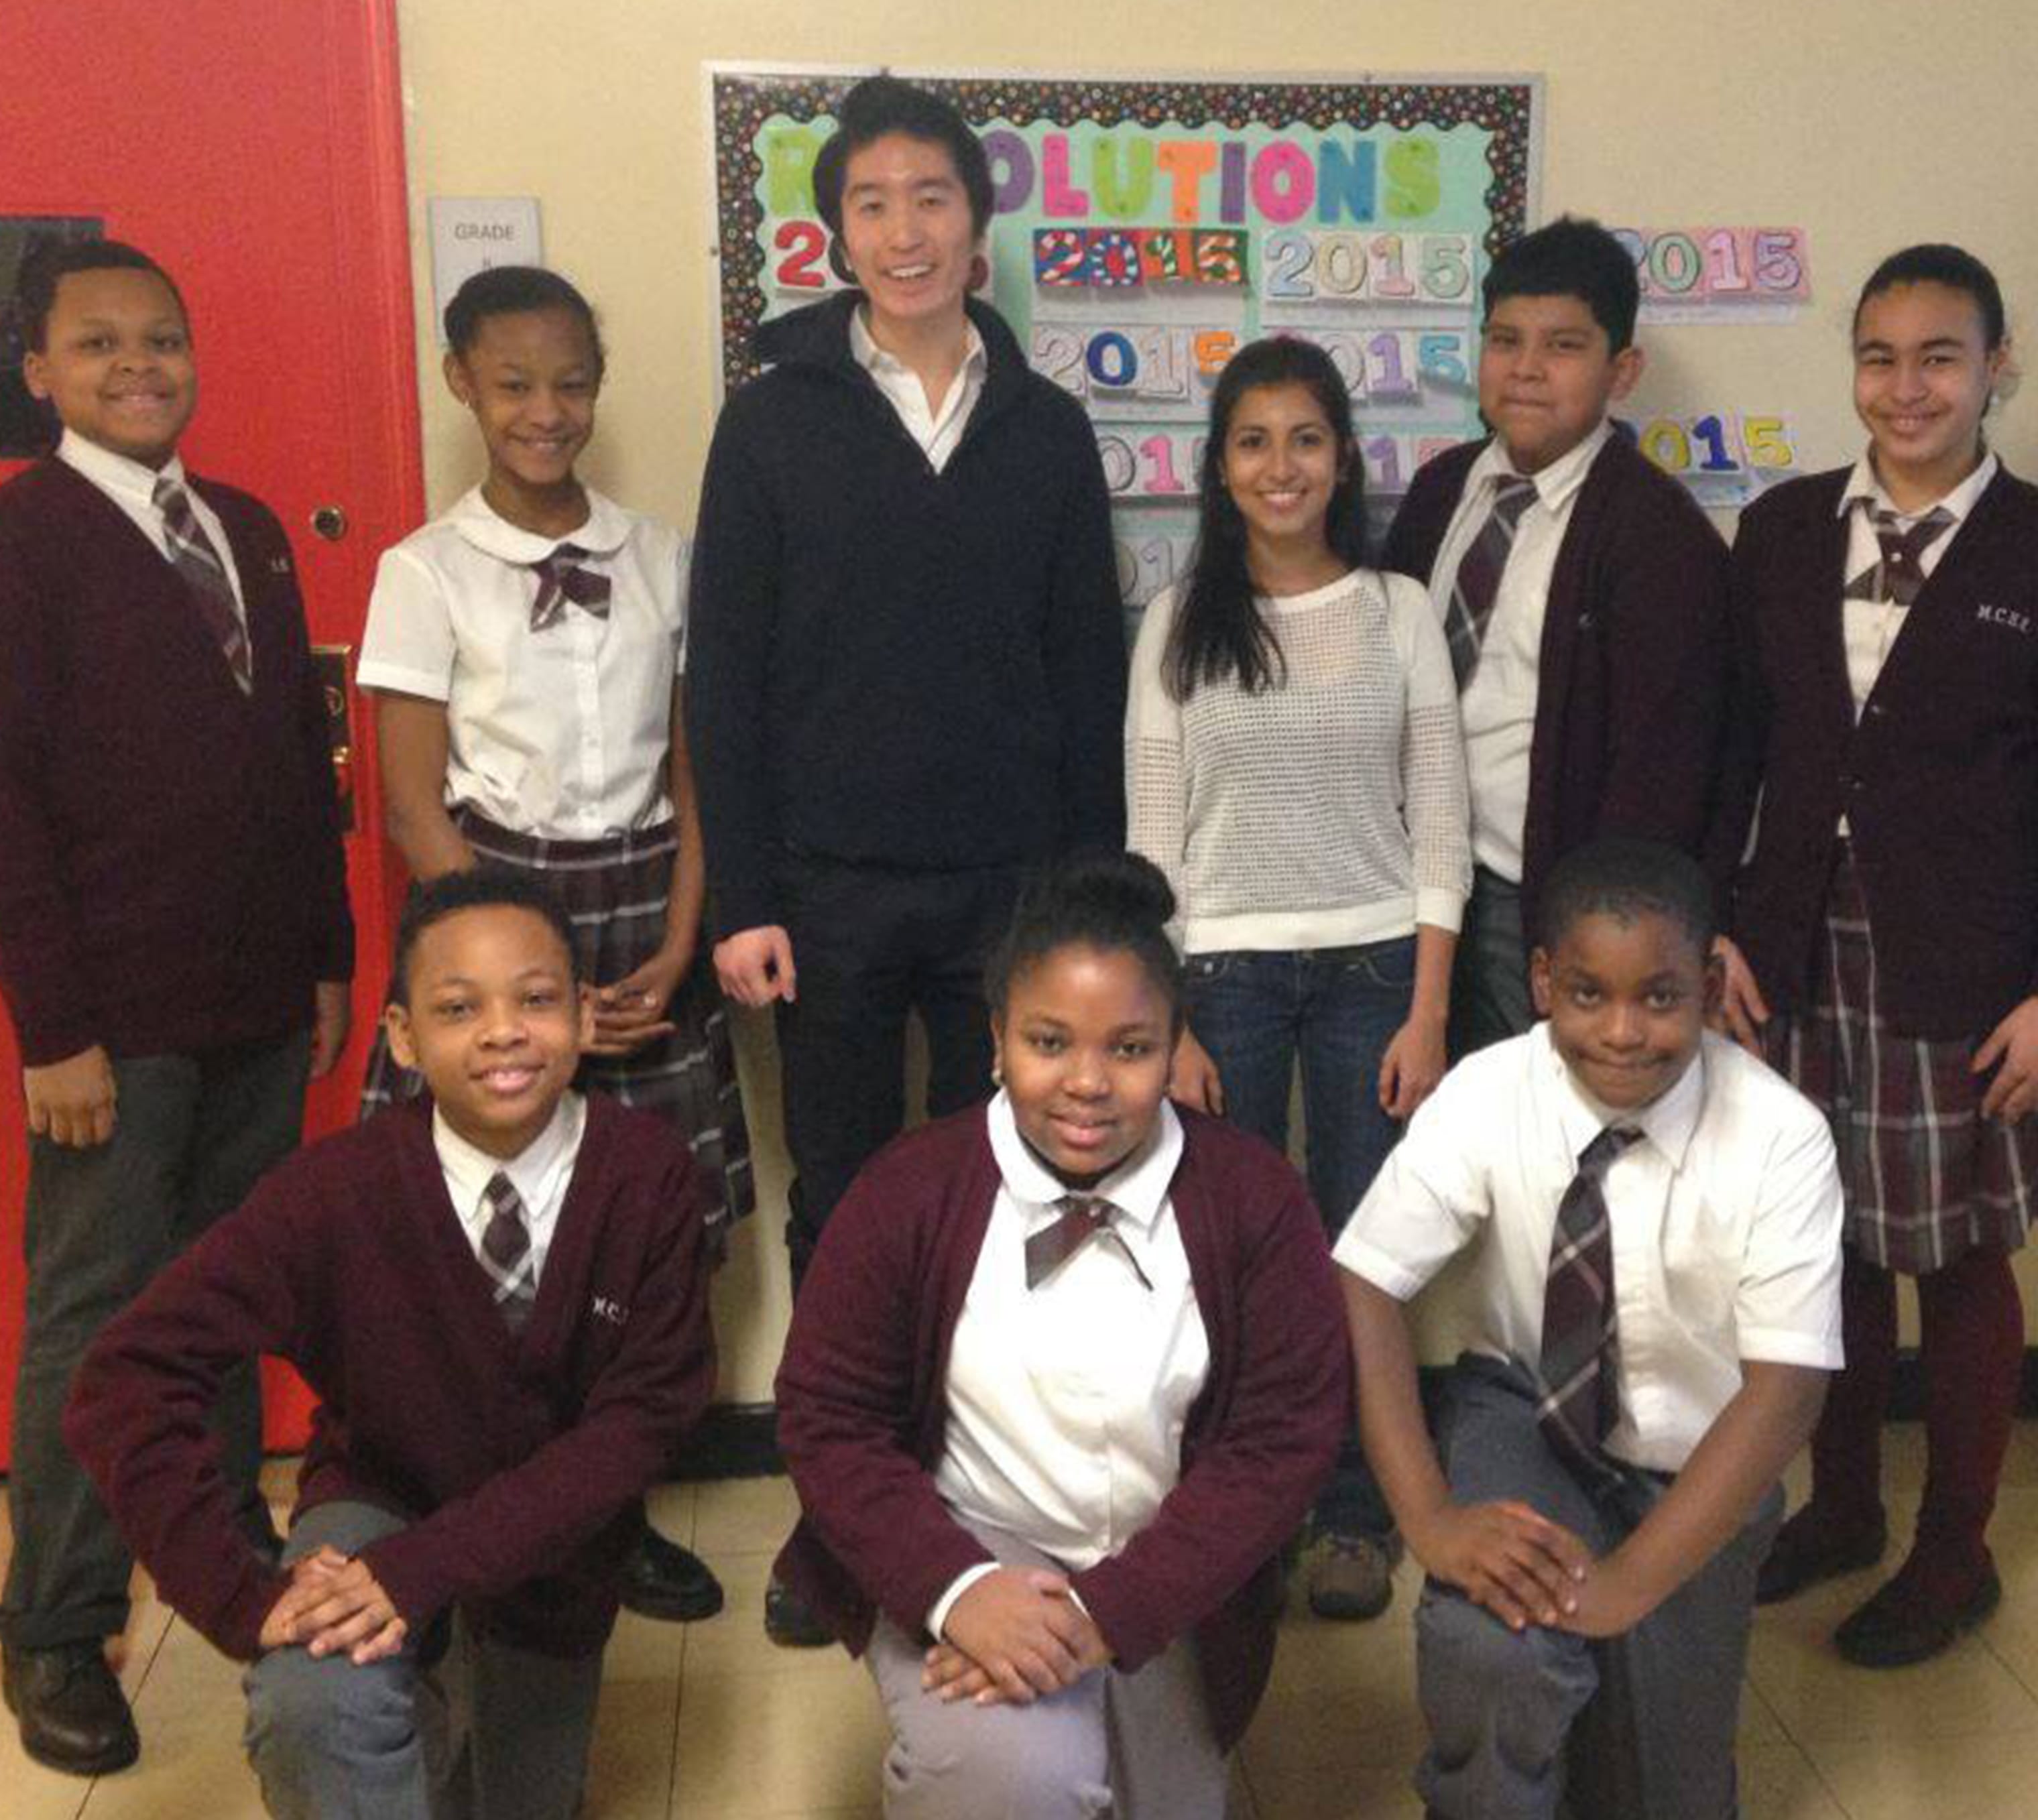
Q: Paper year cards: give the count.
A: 10